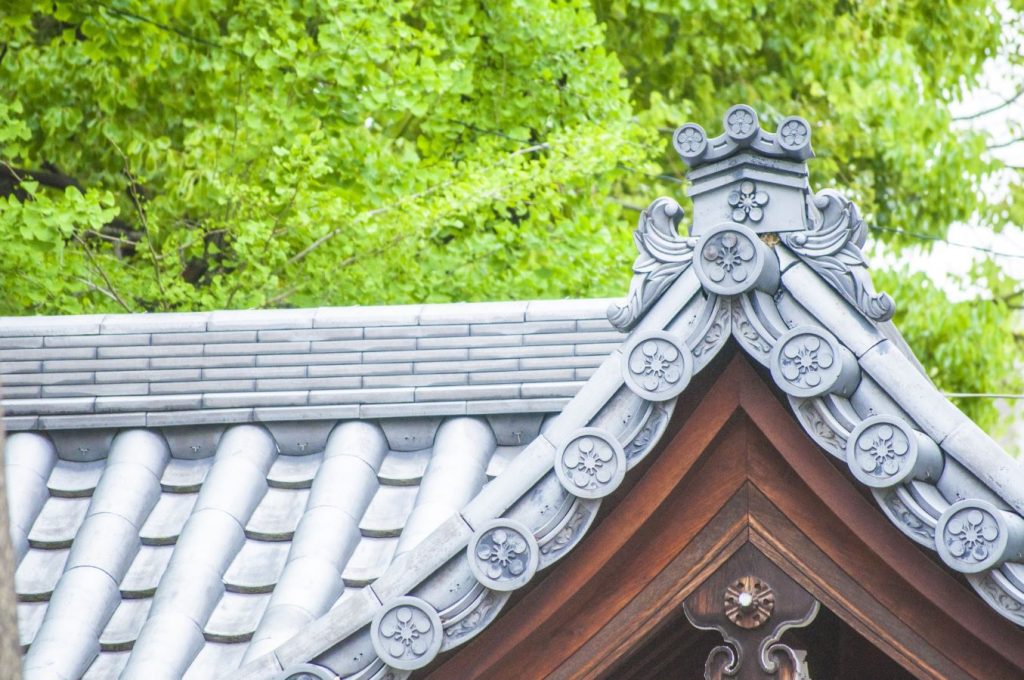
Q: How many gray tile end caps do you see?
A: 12